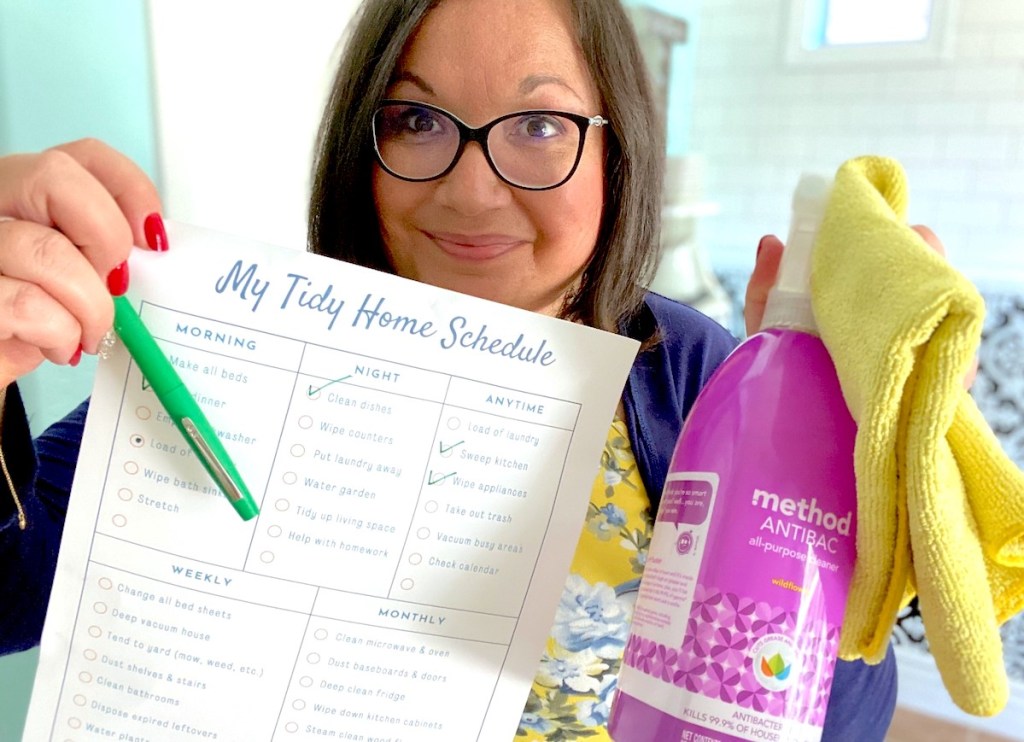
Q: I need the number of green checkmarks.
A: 4